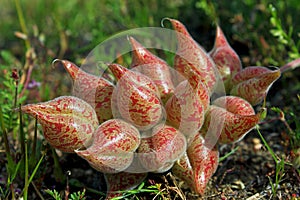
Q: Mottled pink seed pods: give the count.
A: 13